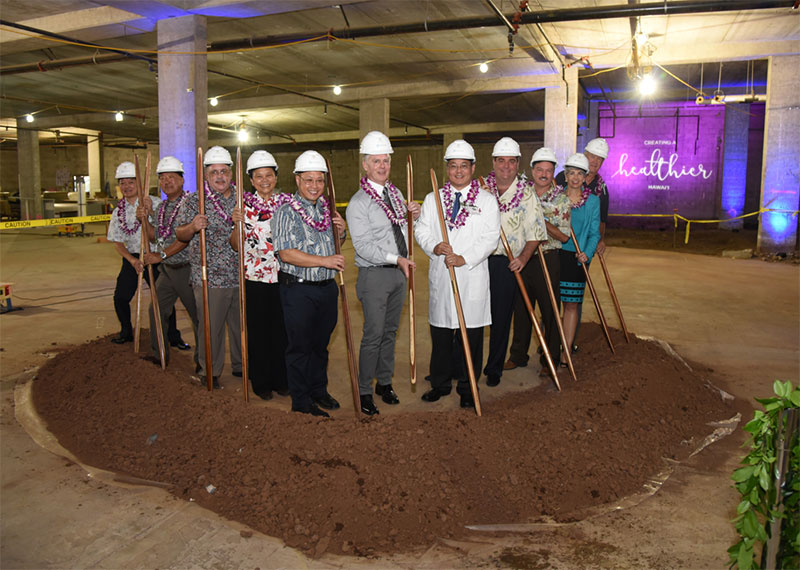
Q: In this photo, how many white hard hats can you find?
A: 11